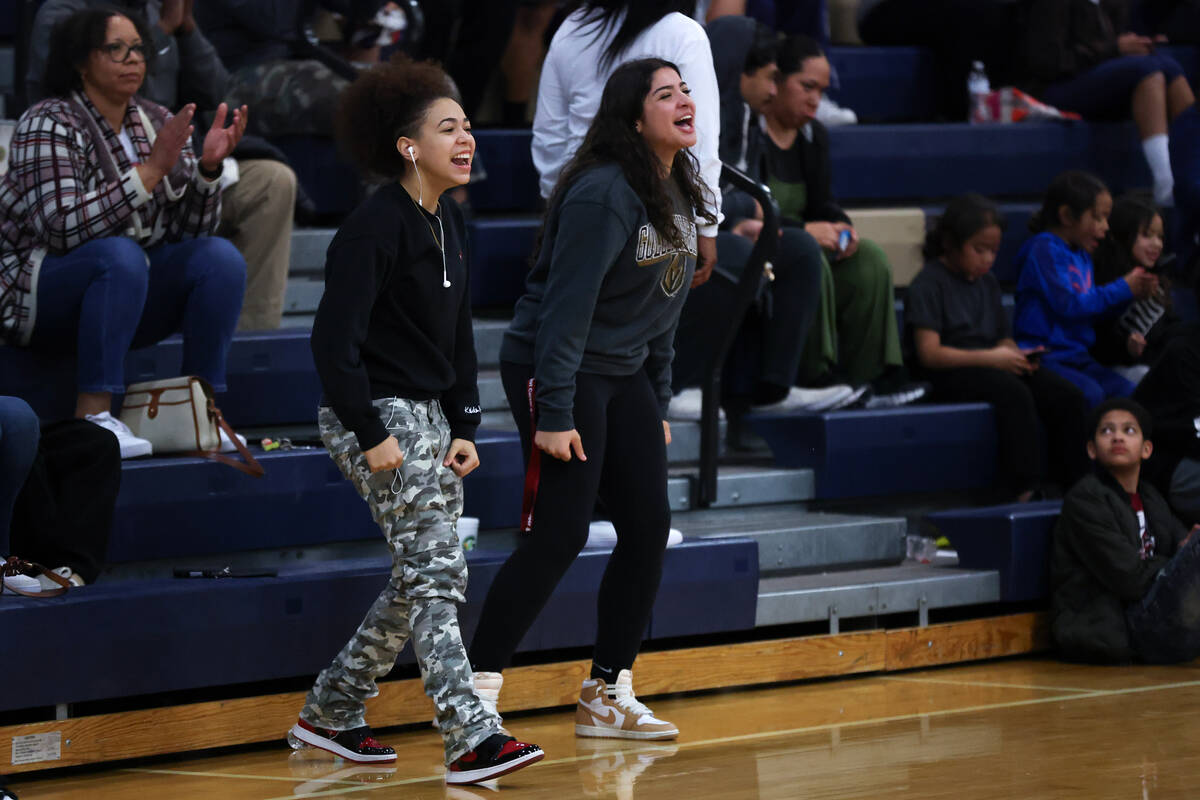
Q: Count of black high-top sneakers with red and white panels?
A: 2